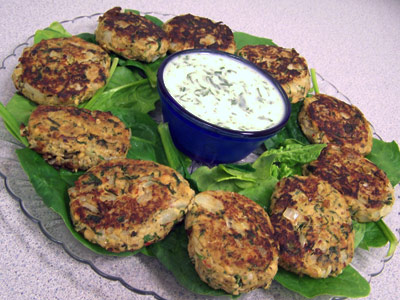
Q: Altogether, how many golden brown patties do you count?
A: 10